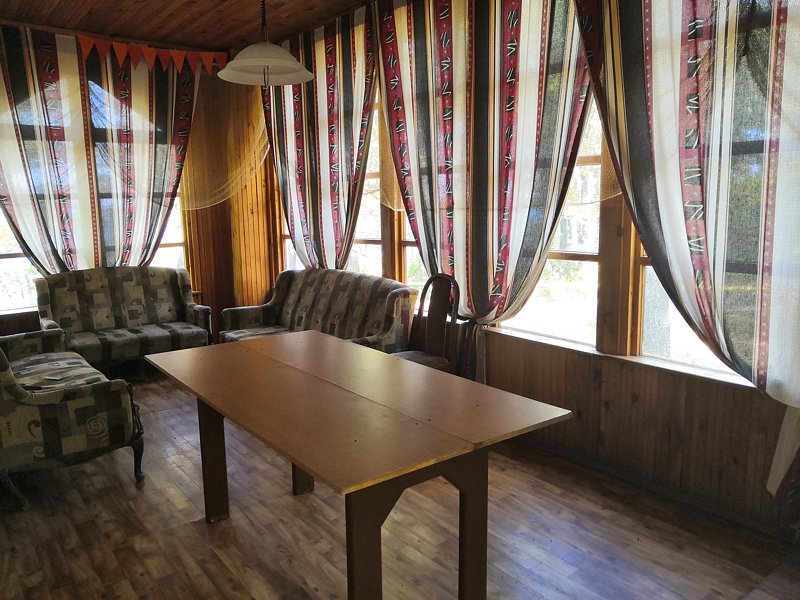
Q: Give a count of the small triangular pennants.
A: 10